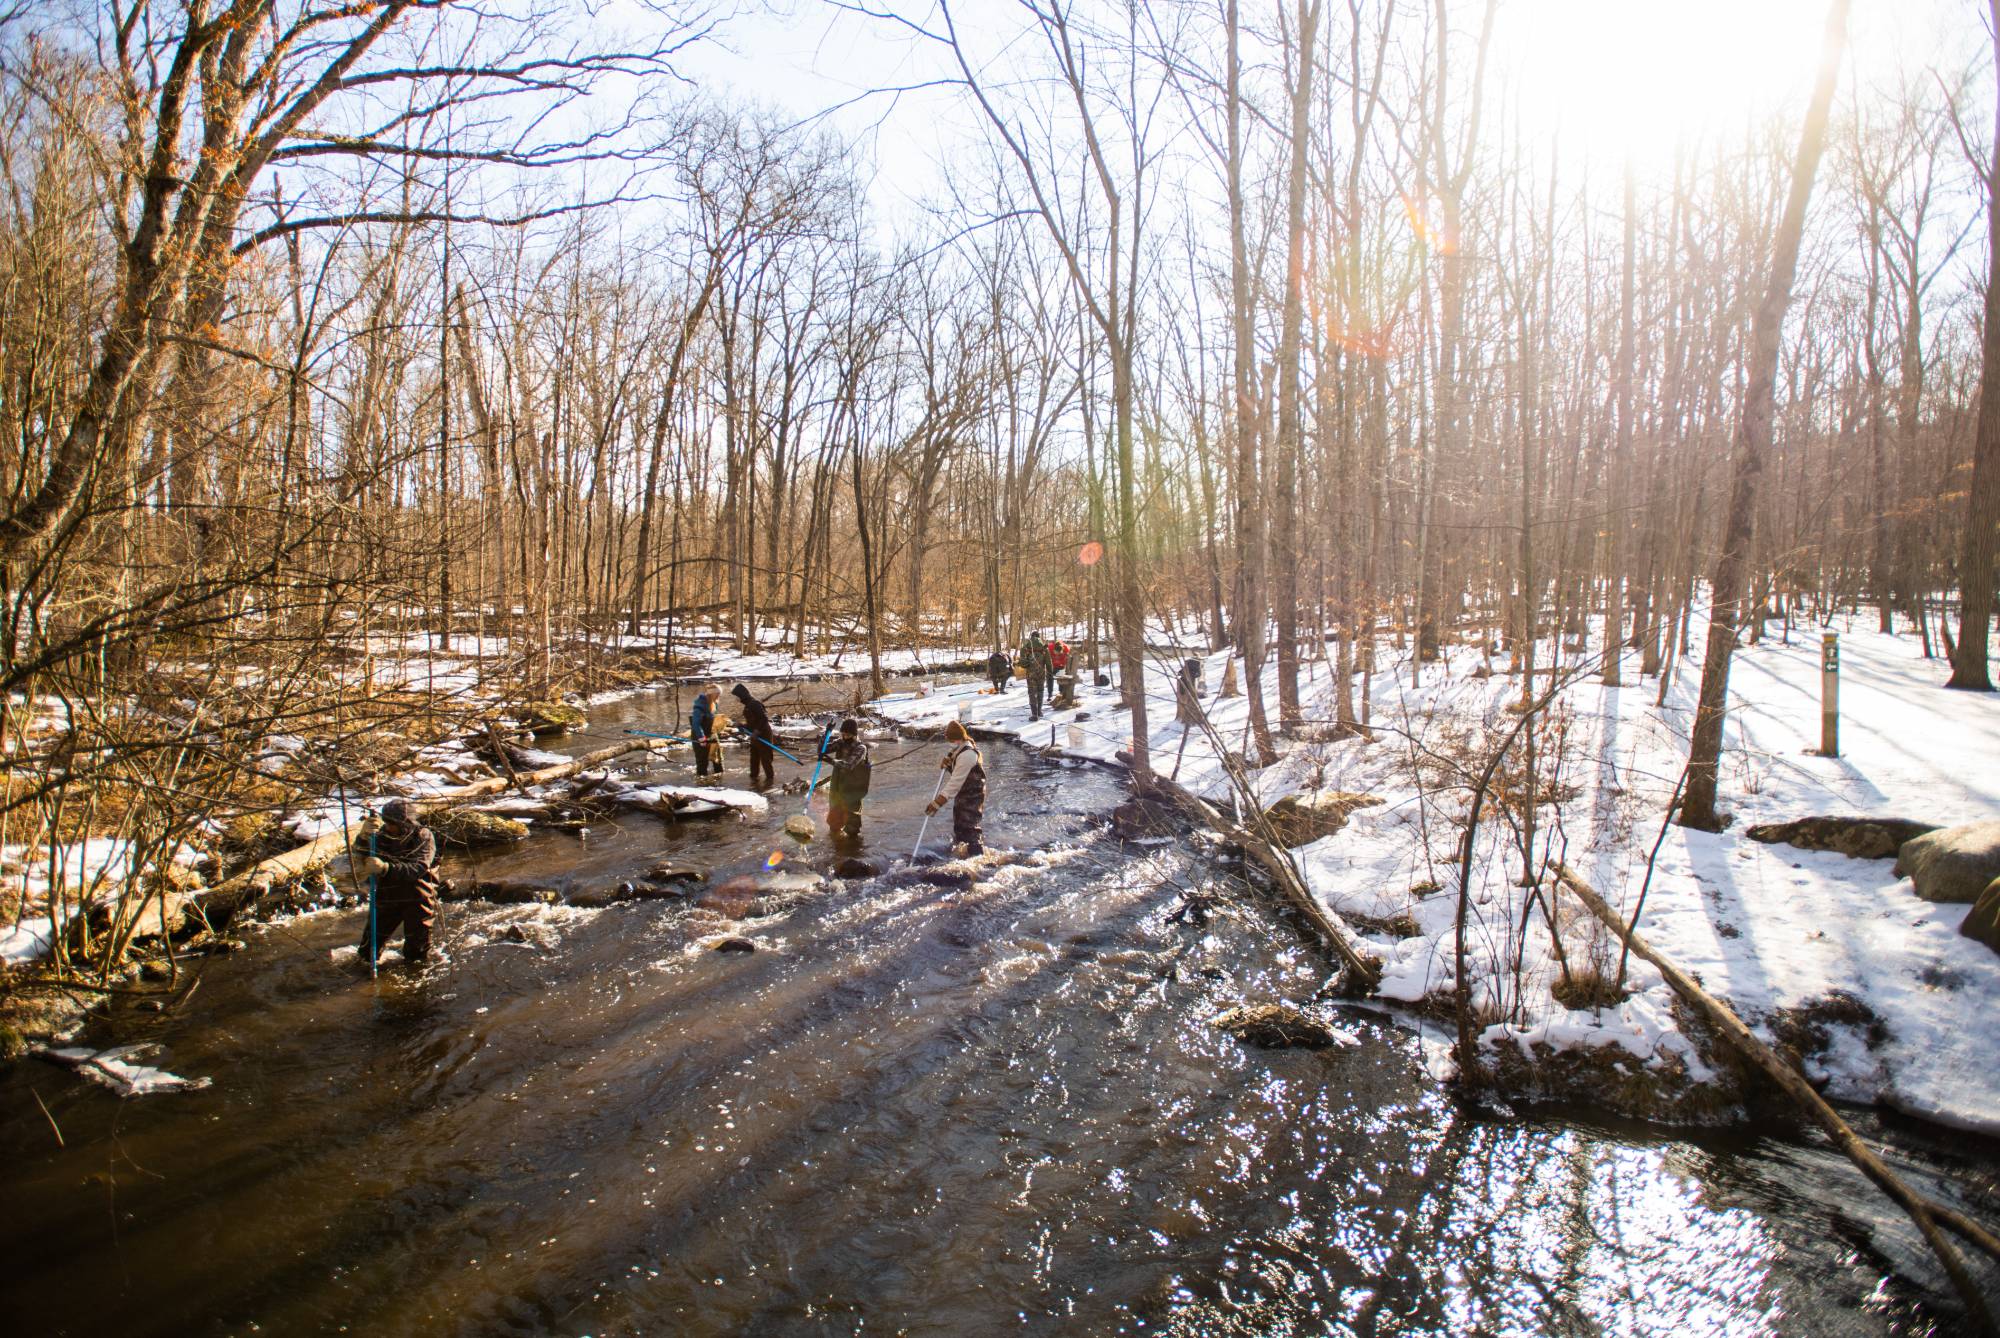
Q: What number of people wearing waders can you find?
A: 5